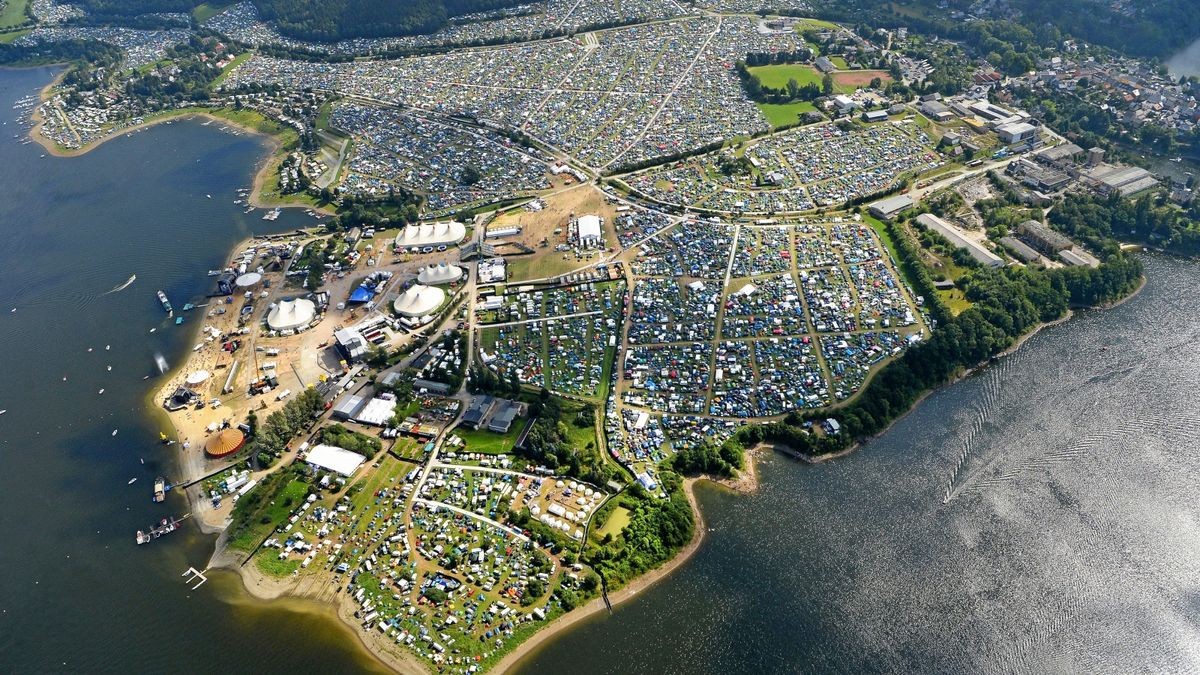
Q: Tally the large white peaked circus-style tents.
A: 4